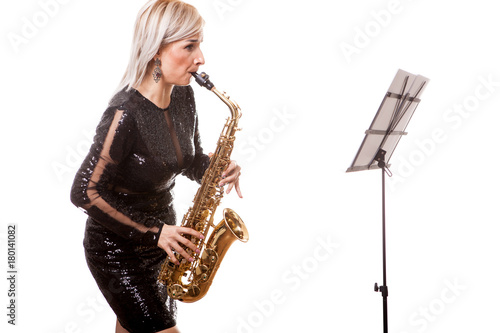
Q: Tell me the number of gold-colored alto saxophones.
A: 1